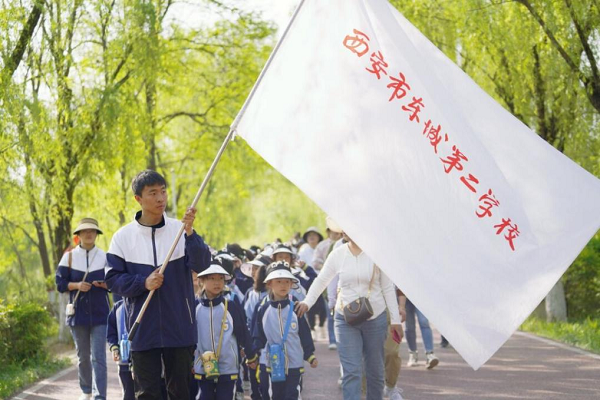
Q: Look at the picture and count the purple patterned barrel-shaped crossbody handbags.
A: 0